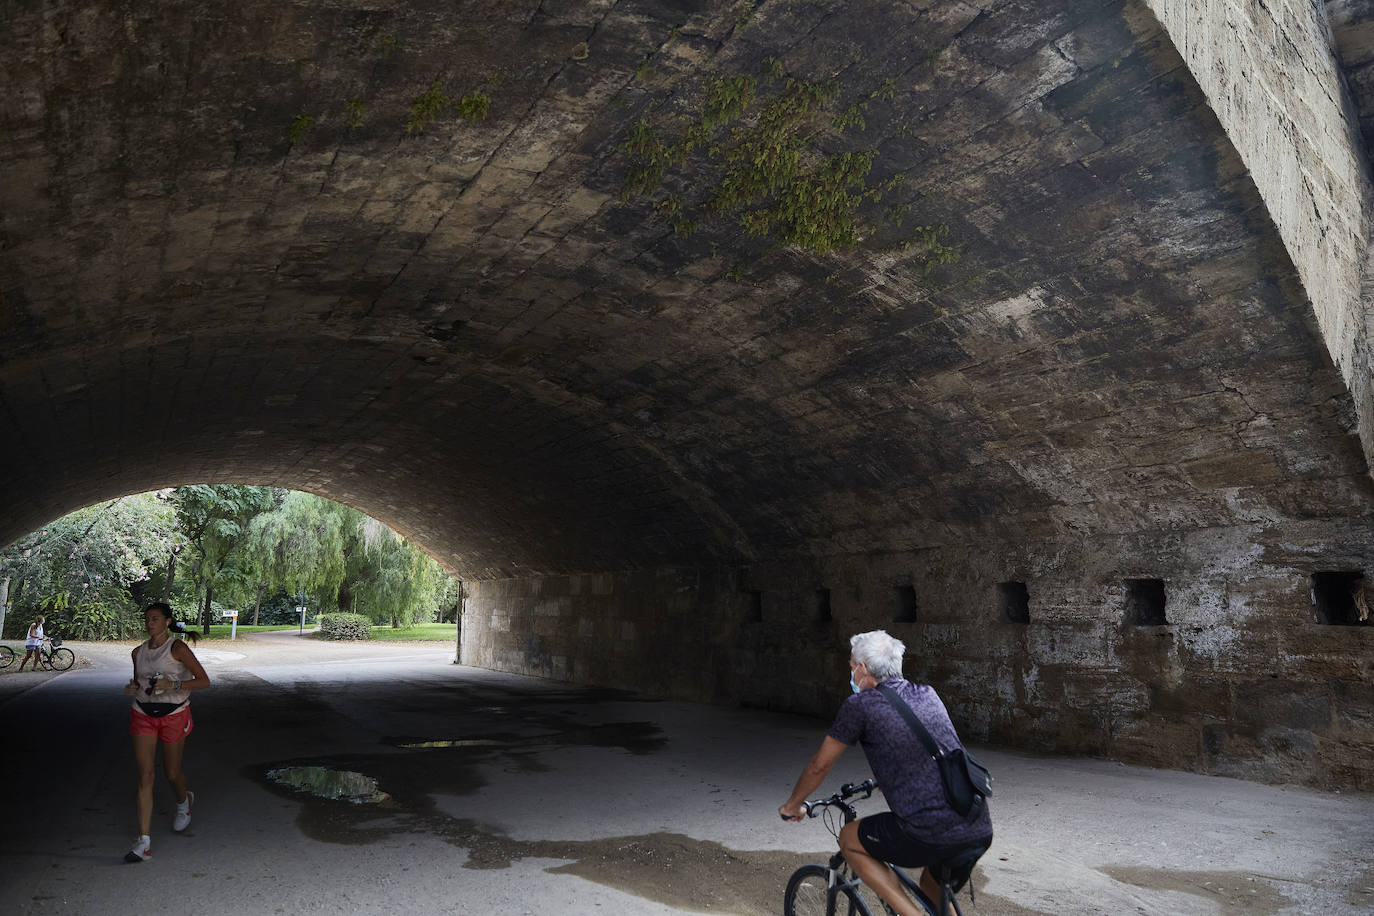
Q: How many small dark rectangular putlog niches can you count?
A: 6